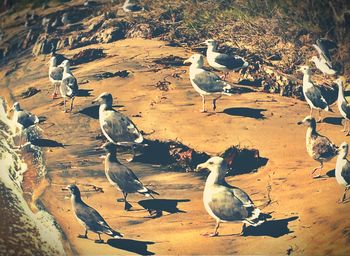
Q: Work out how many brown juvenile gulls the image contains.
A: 1